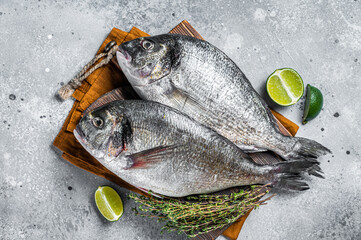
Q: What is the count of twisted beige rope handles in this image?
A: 1